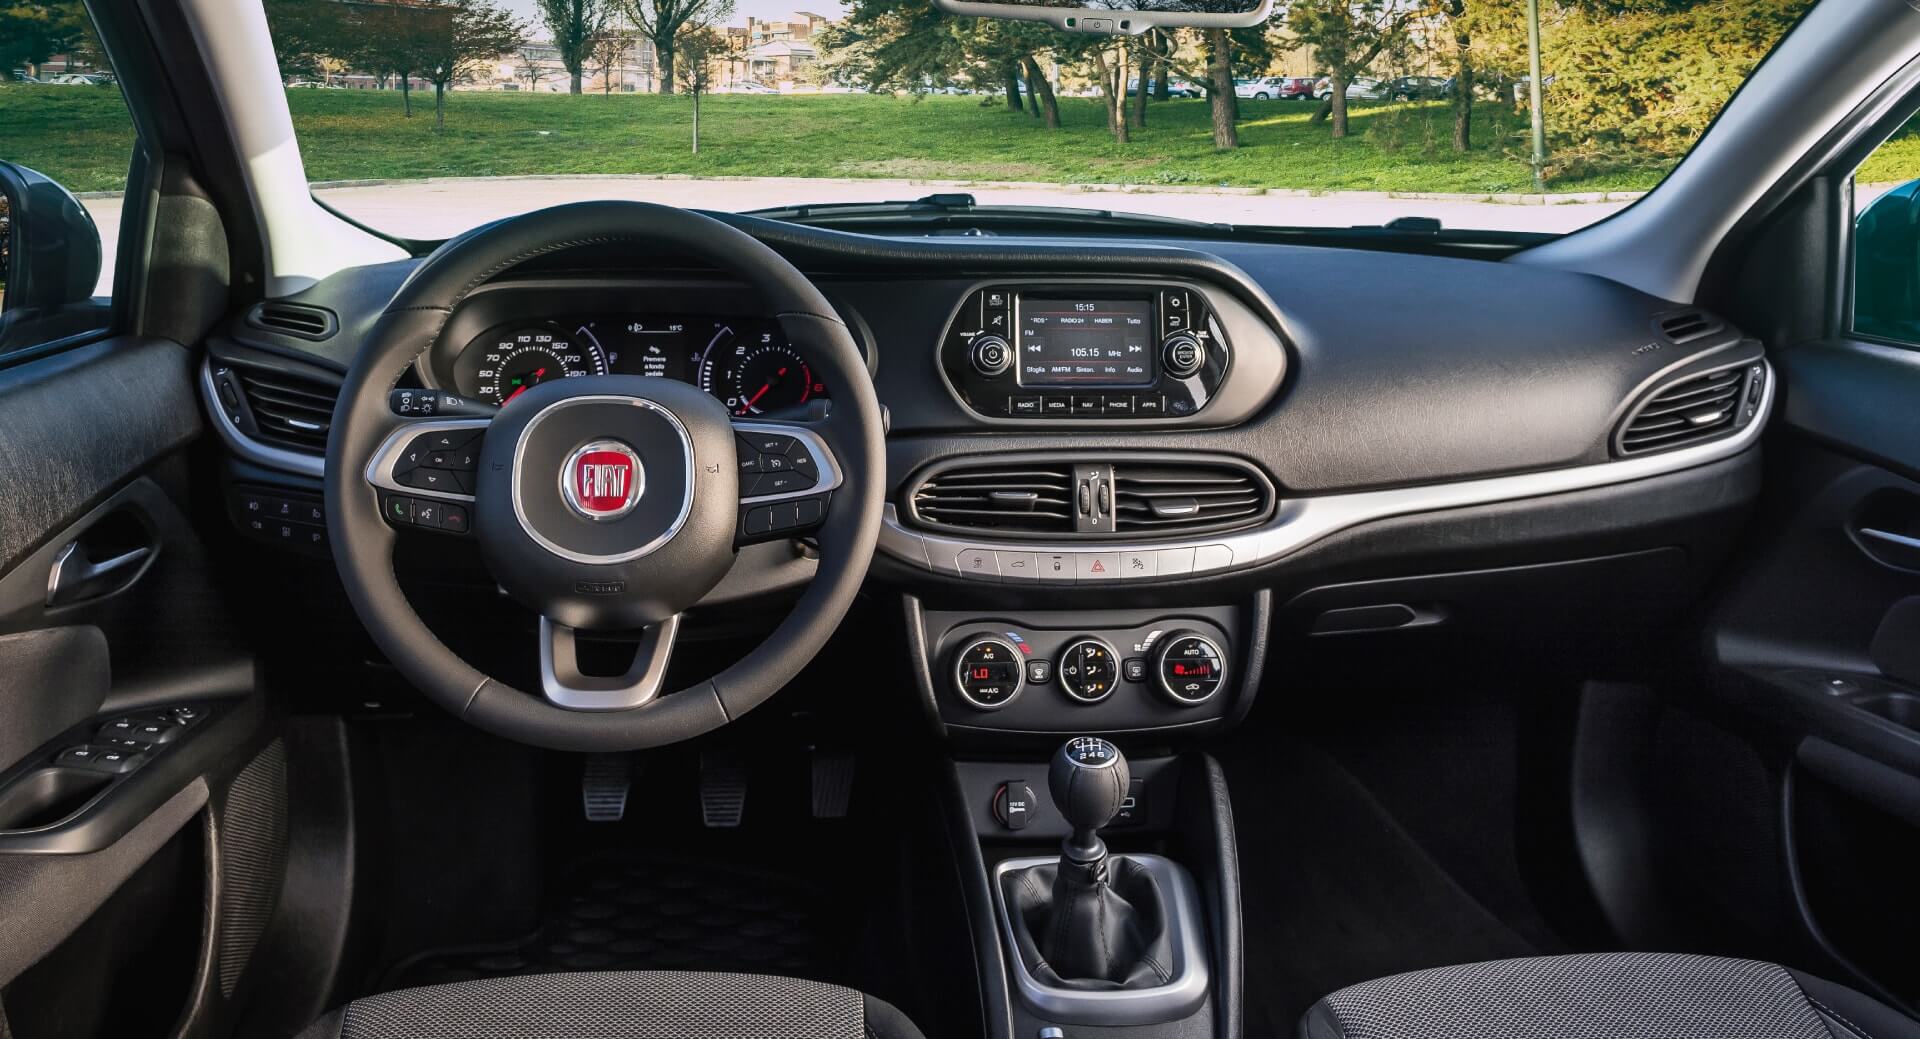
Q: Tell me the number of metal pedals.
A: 3